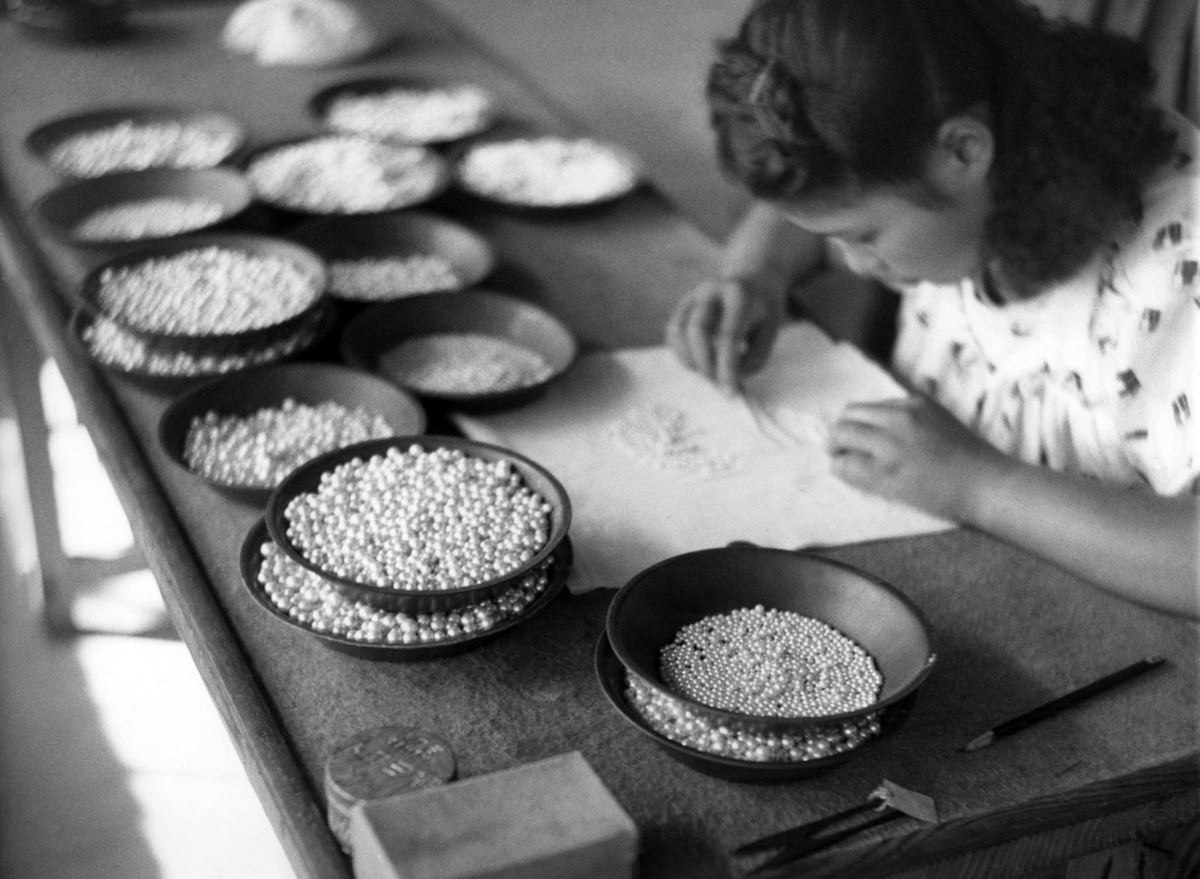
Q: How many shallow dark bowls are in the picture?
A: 14